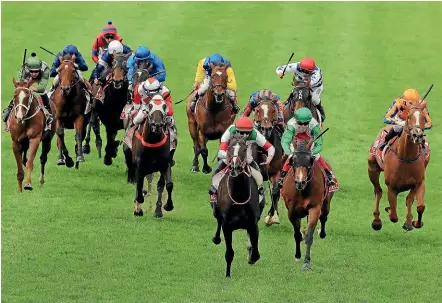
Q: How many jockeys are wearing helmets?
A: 12